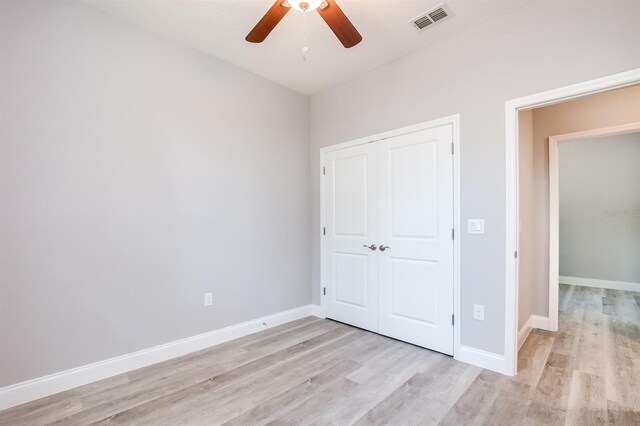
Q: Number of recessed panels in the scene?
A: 4